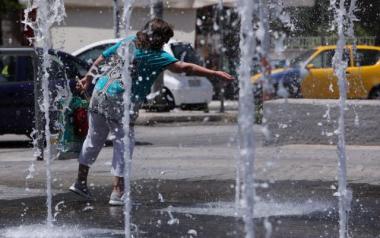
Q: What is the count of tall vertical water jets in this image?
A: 4